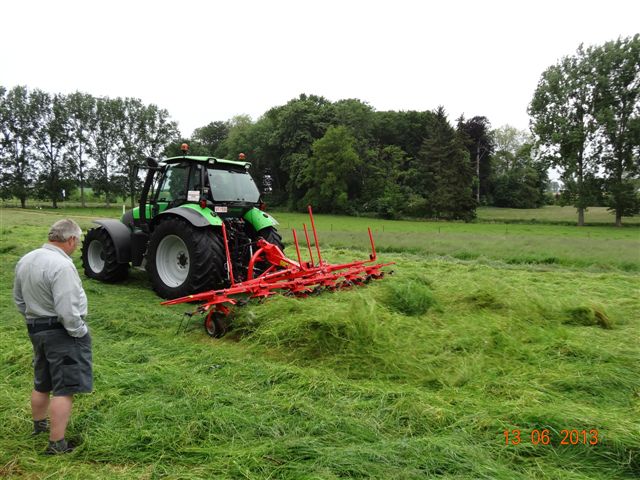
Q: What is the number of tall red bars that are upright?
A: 5